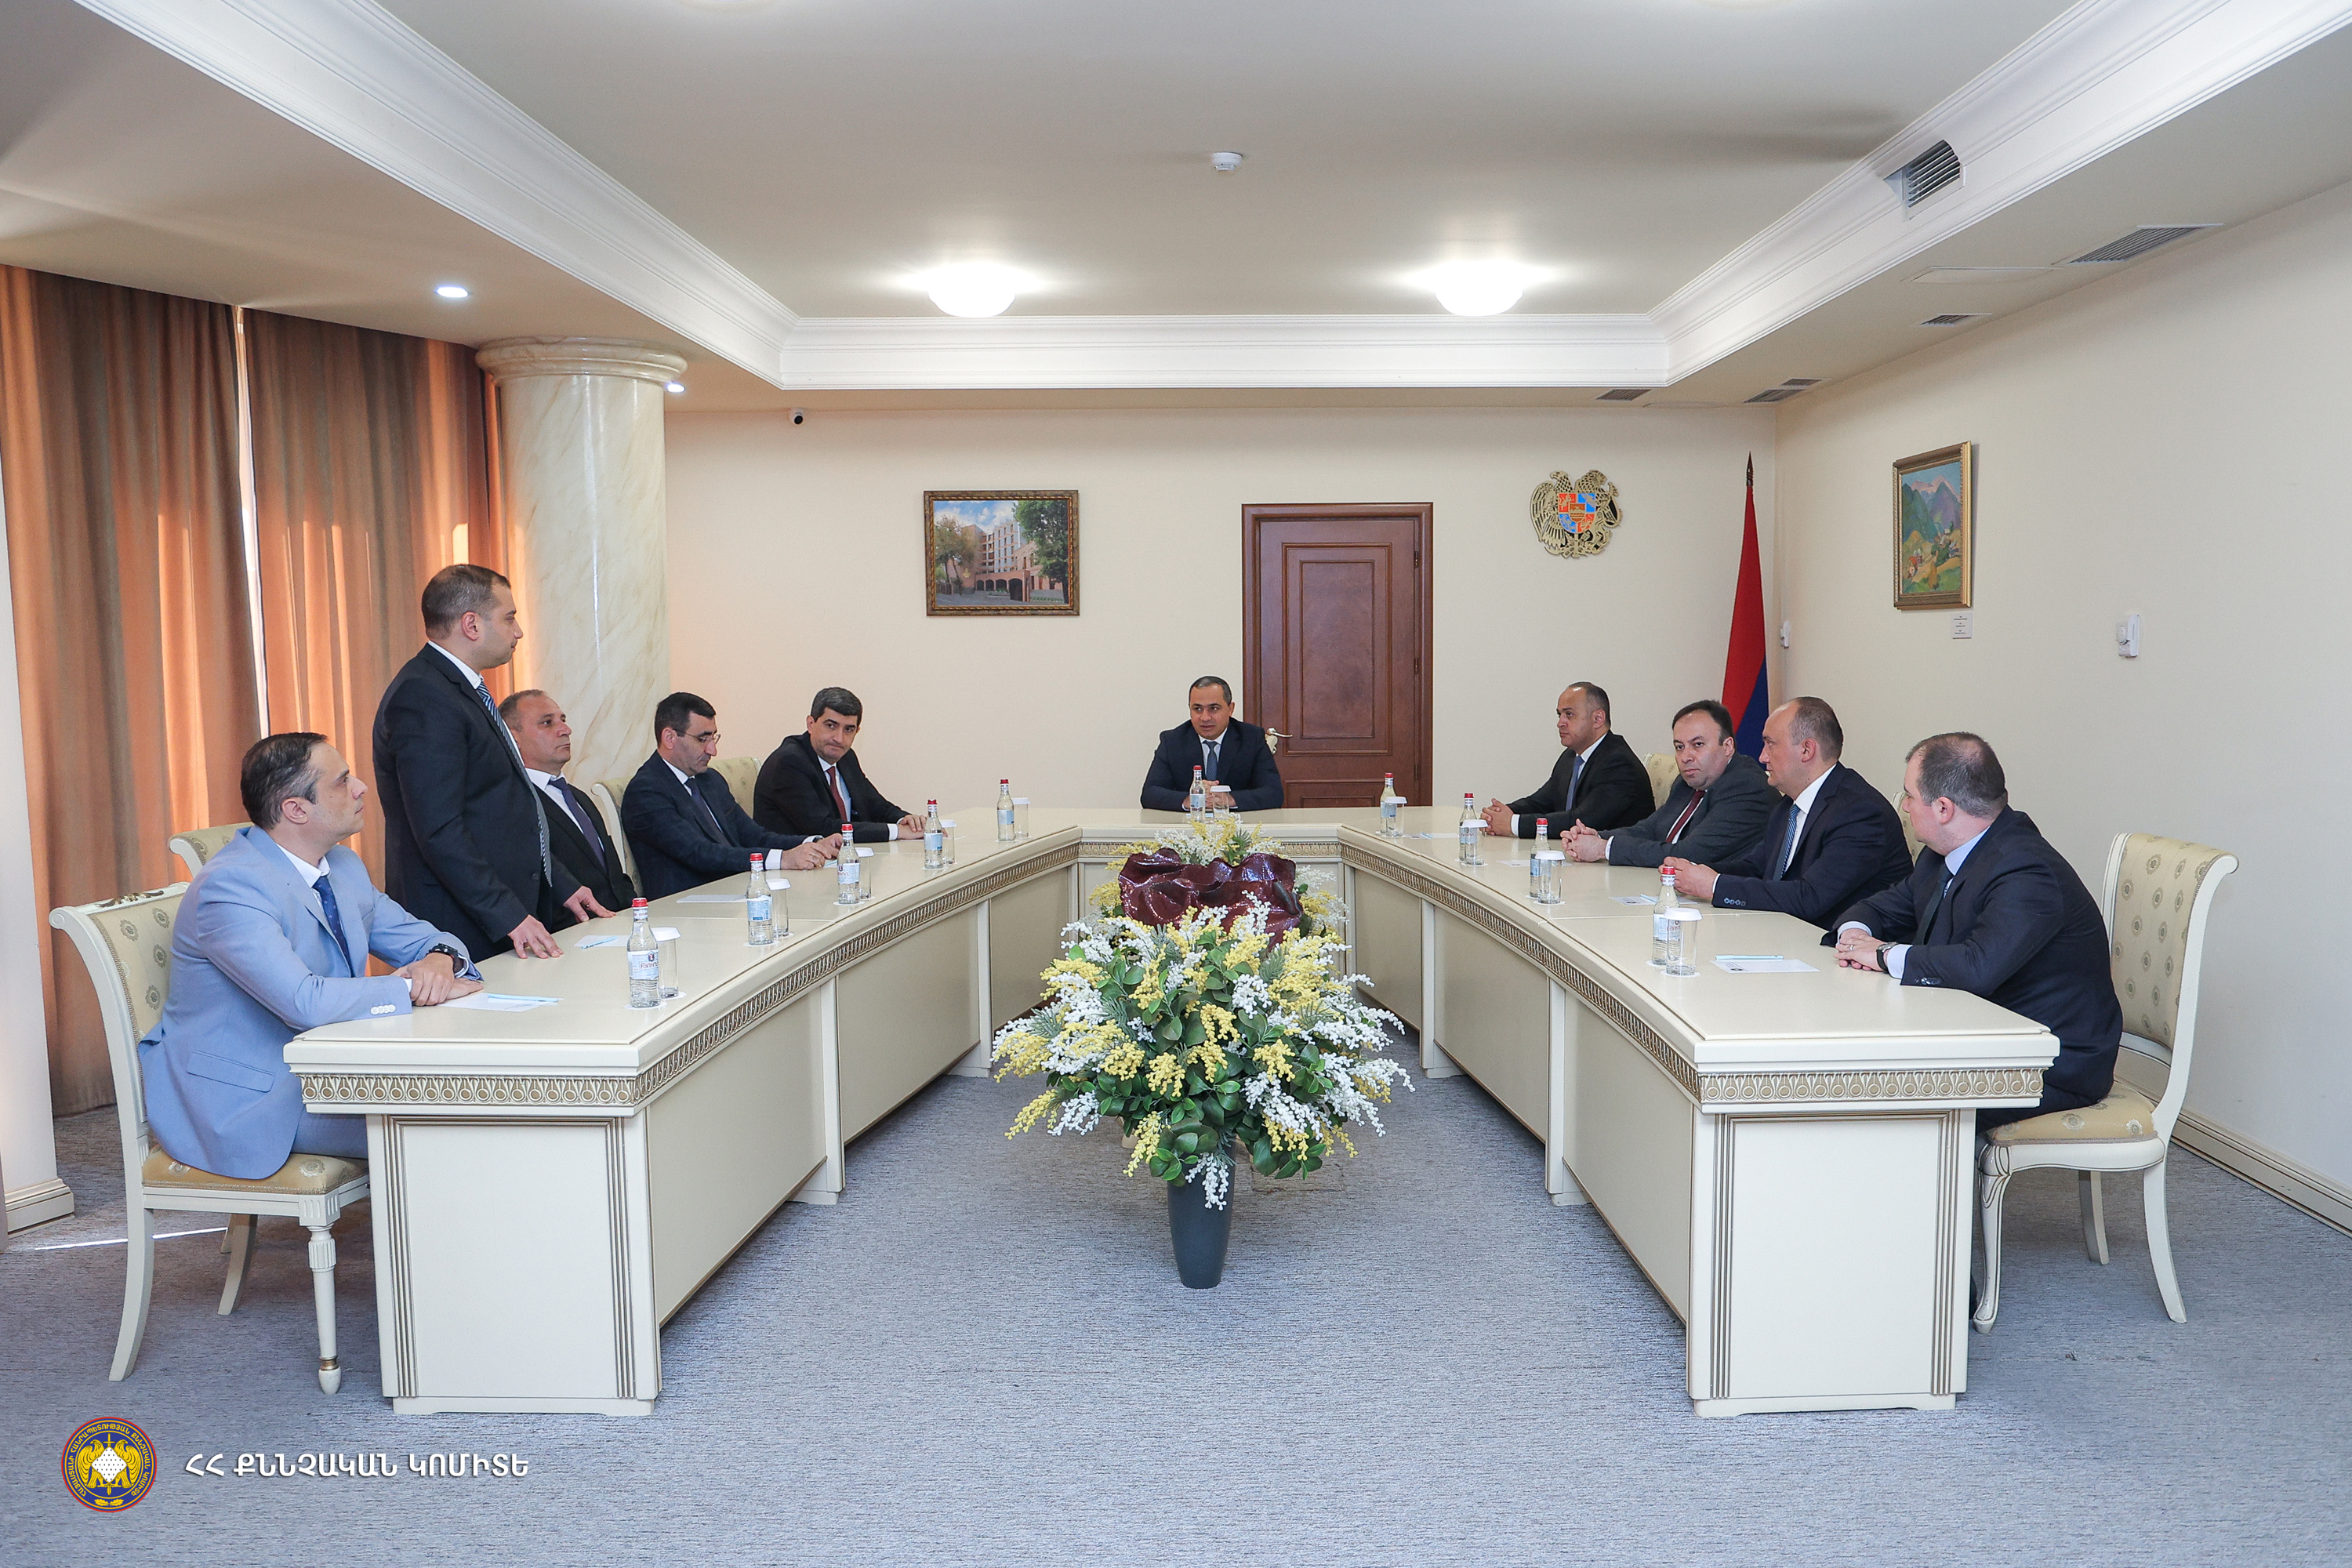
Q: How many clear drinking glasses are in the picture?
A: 10